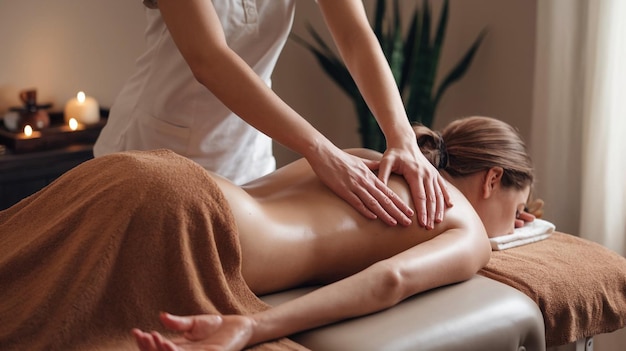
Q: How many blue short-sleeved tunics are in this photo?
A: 0